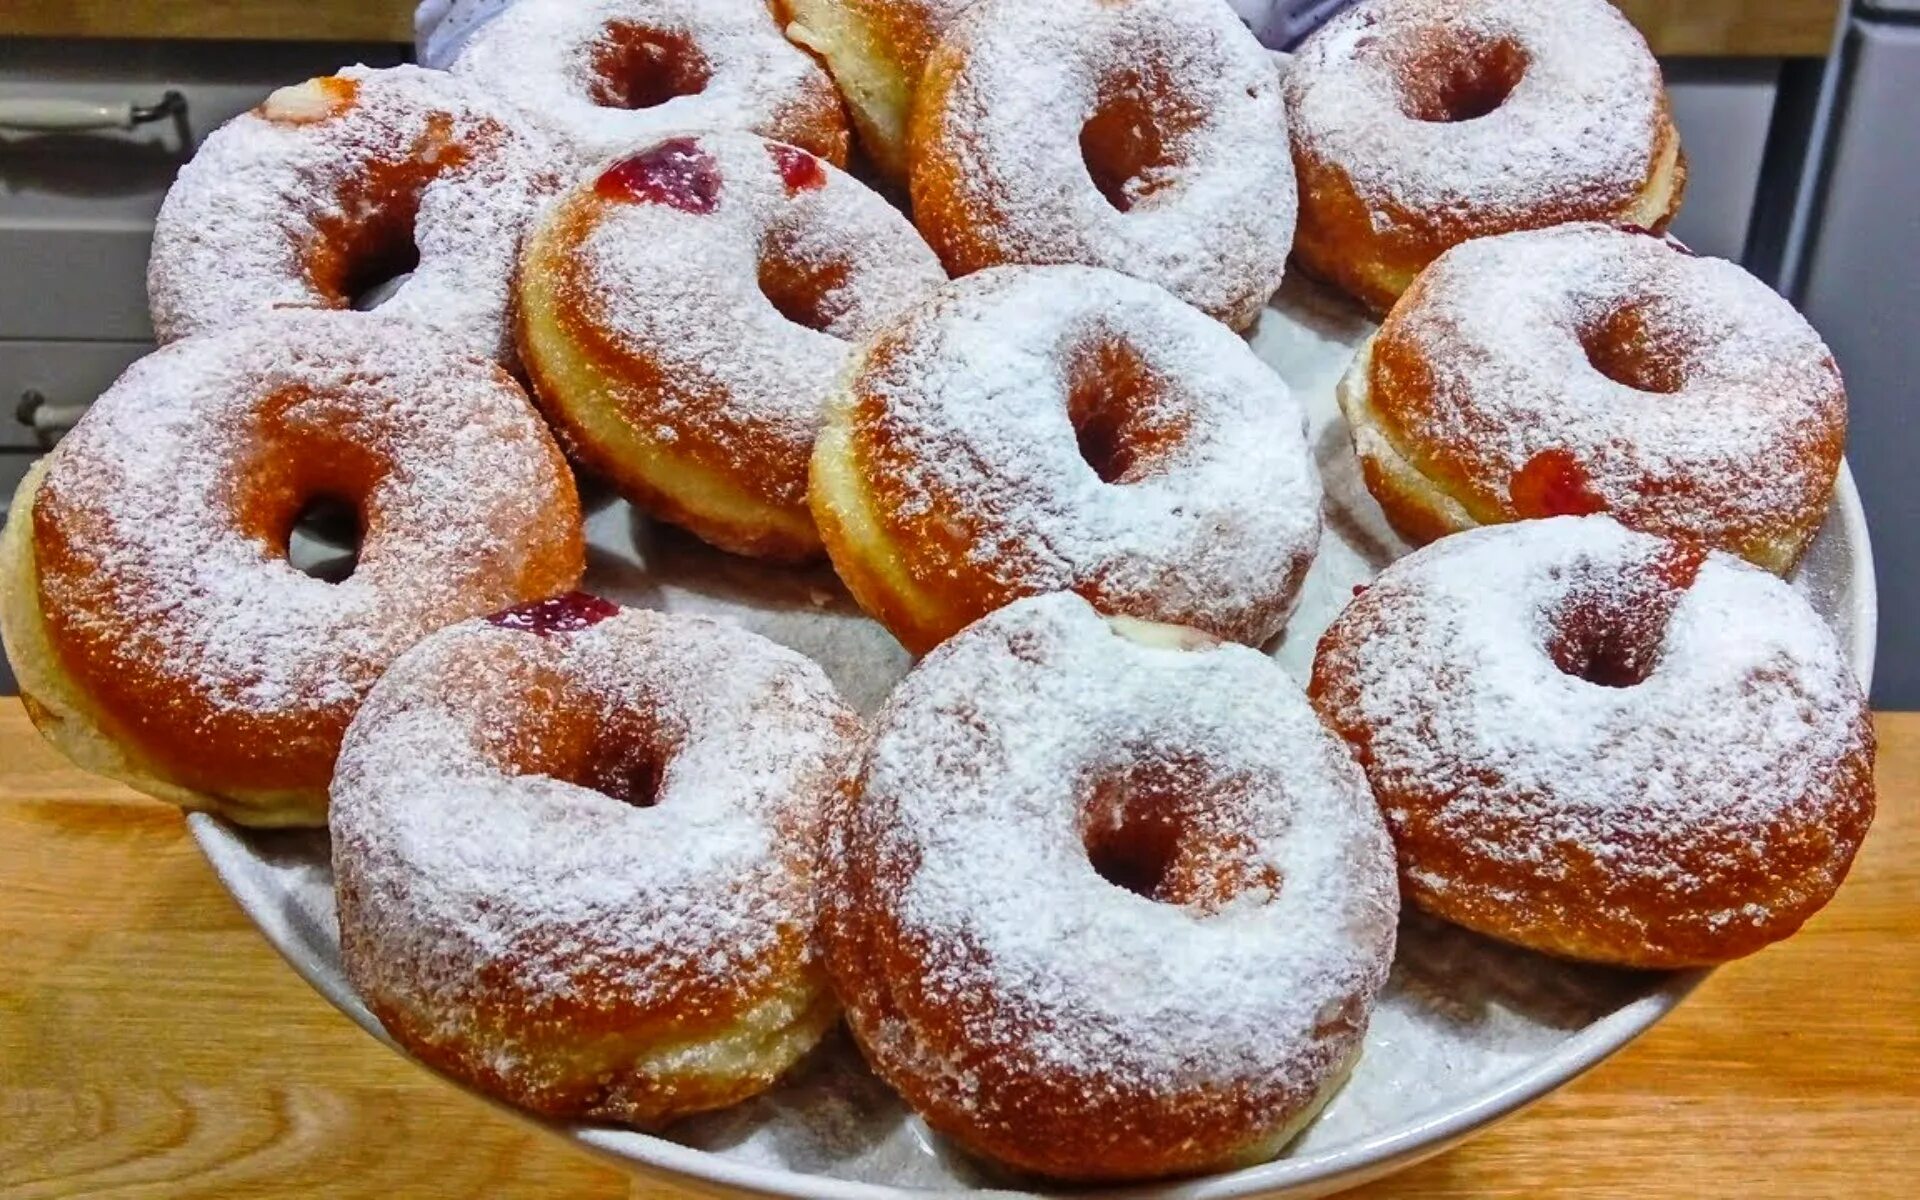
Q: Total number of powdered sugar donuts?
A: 12